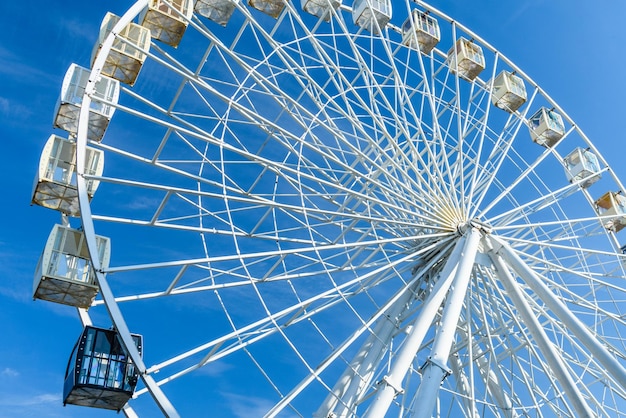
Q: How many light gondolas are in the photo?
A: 15